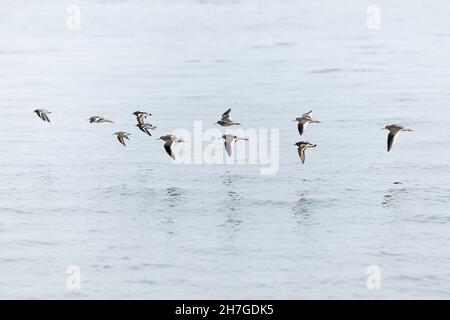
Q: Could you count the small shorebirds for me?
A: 11